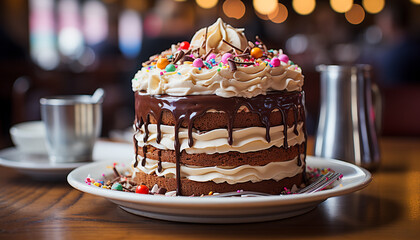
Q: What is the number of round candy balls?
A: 11